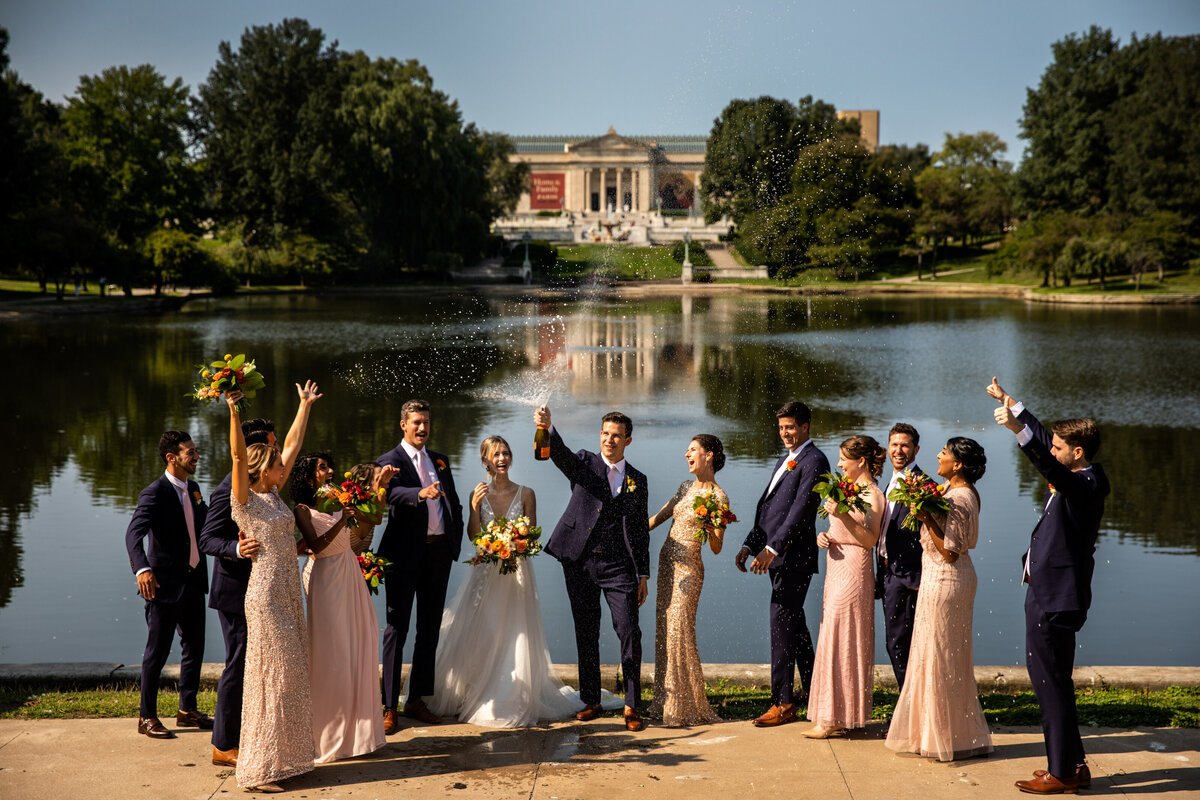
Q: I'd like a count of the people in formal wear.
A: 14